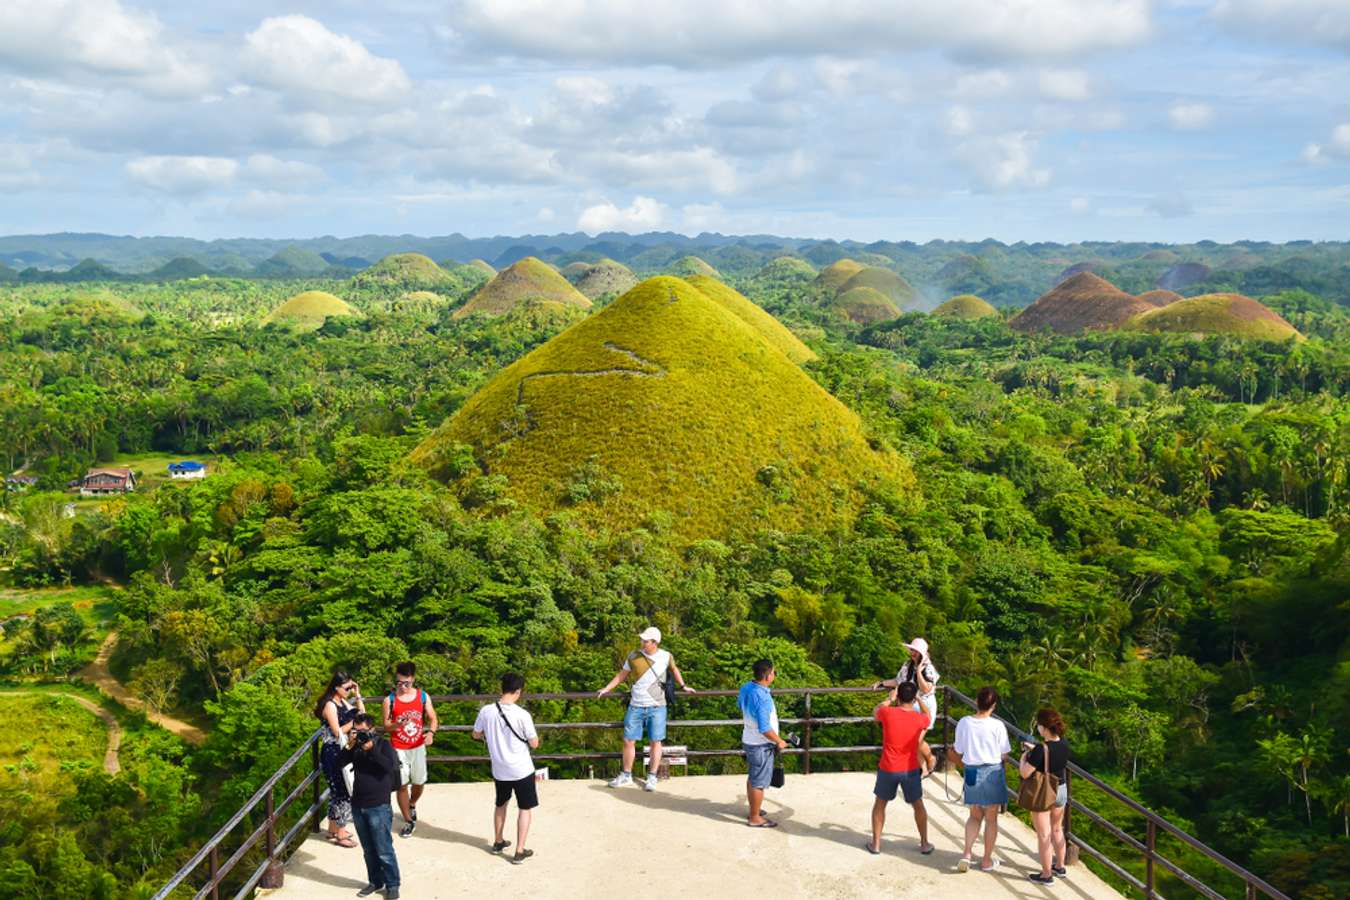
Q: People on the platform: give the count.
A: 10